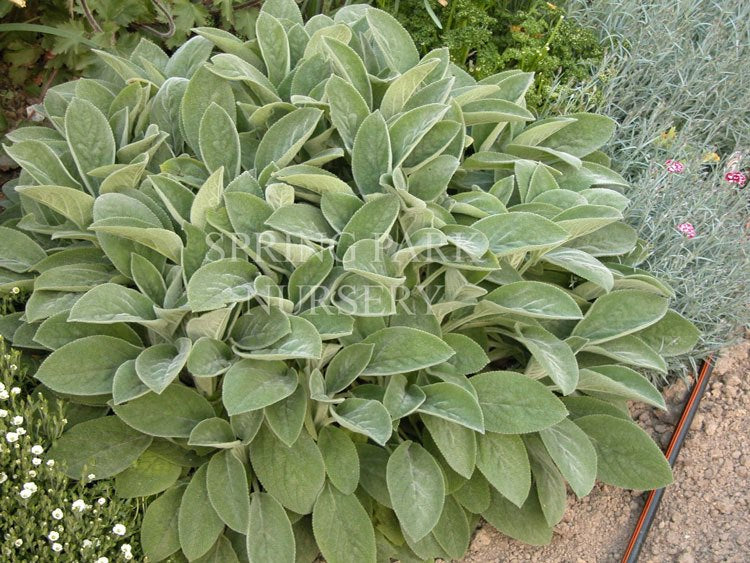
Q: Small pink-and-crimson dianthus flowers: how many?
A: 3